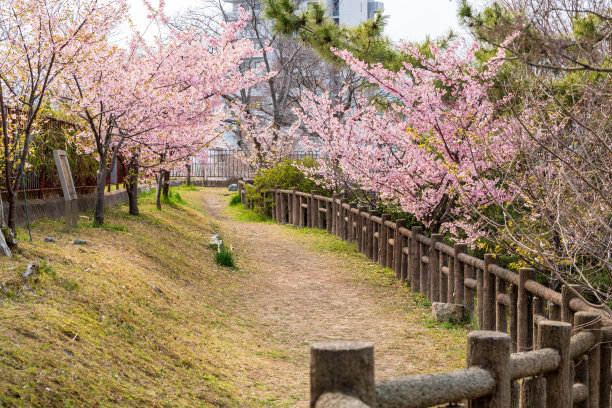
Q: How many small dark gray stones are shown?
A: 2